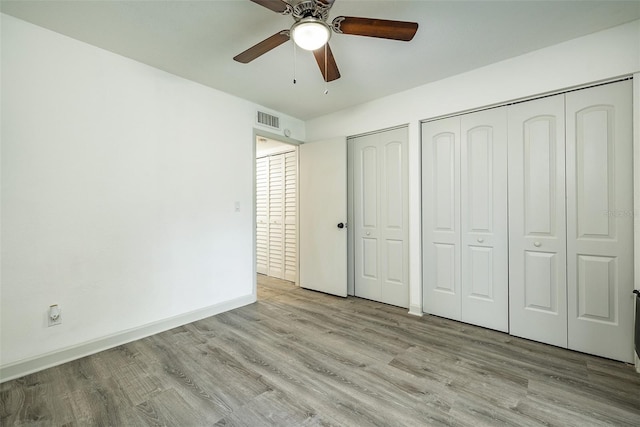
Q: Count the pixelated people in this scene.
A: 0